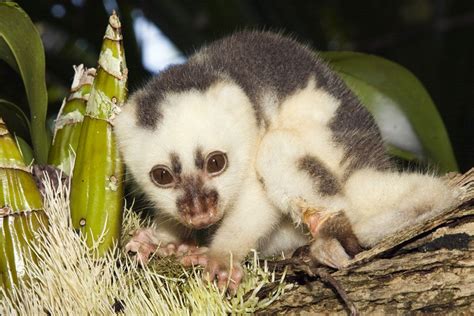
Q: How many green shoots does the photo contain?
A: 3